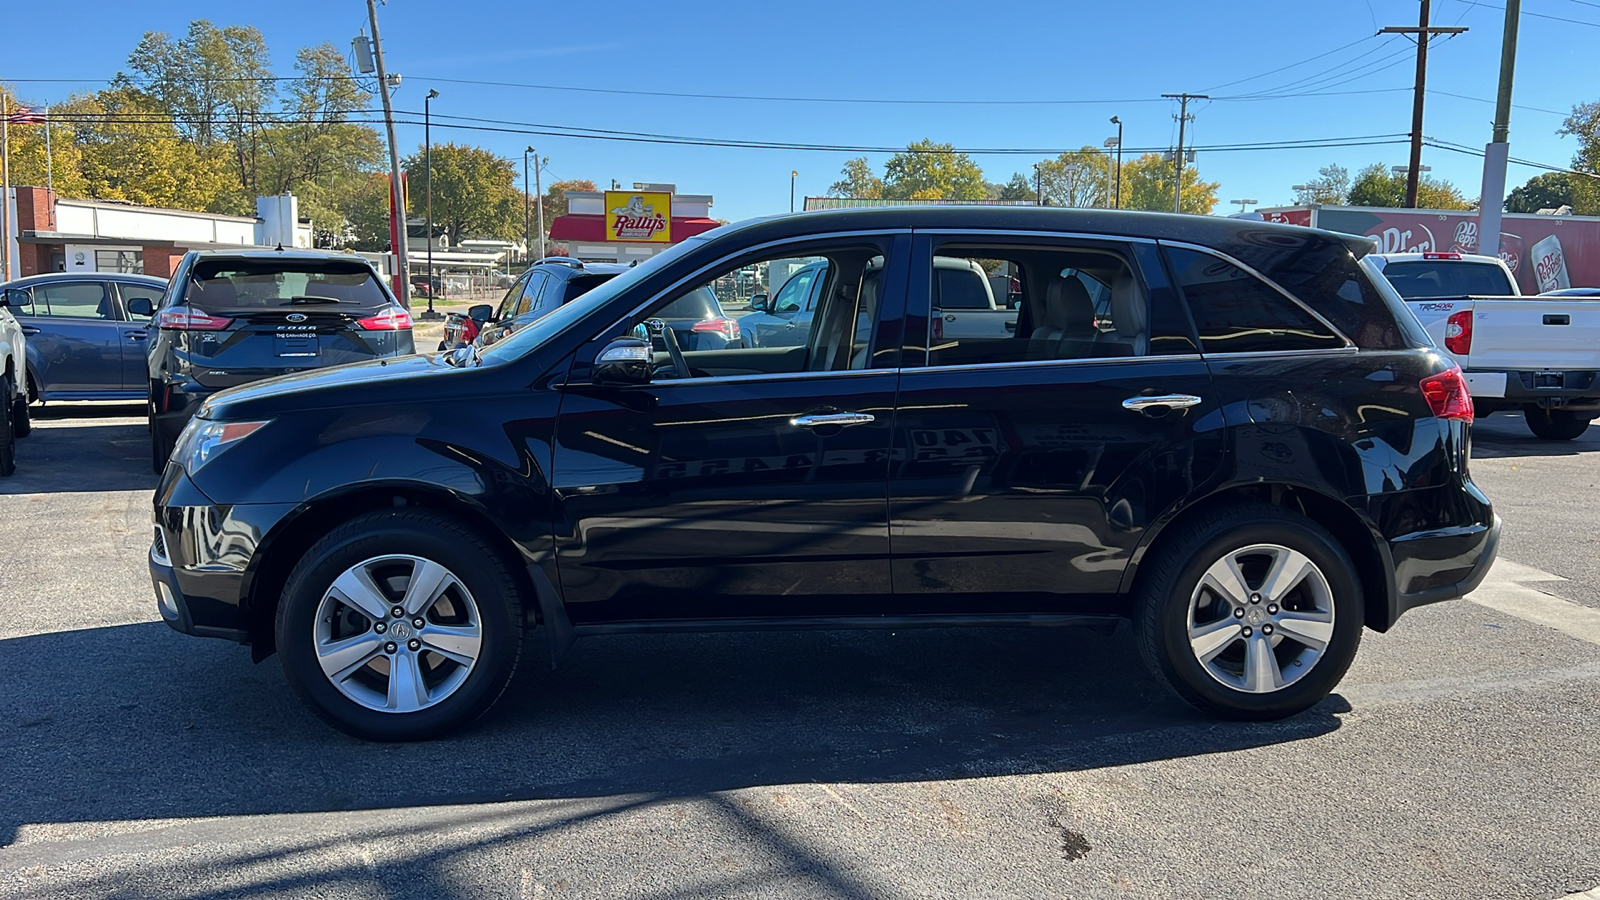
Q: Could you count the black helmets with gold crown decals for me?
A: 0